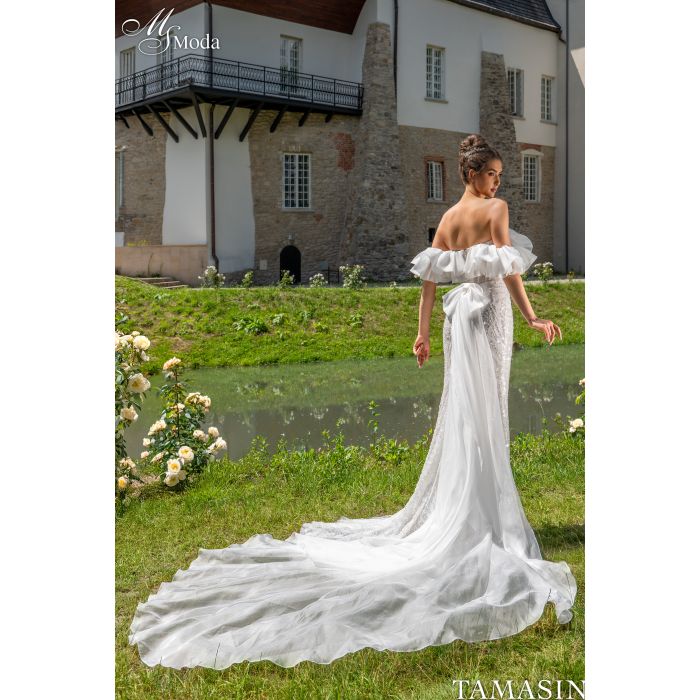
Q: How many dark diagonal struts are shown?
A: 10